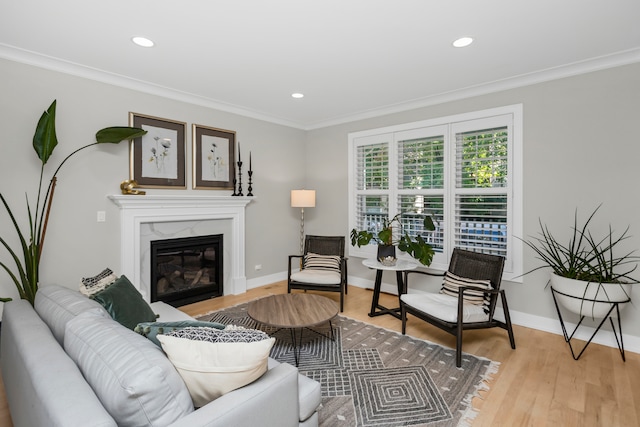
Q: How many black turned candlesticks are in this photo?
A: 3